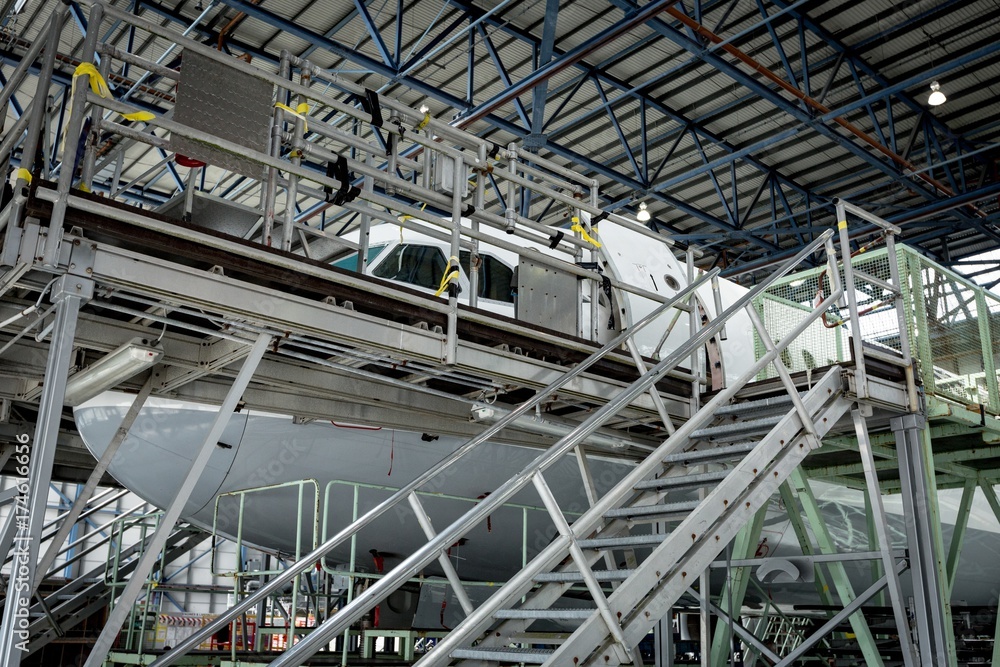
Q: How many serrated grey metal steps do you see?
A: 9